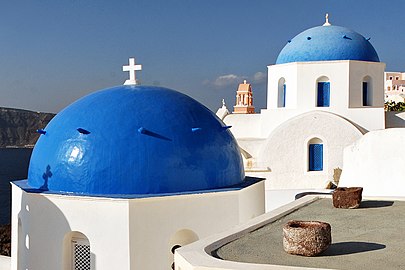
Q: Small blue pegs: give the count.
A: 9